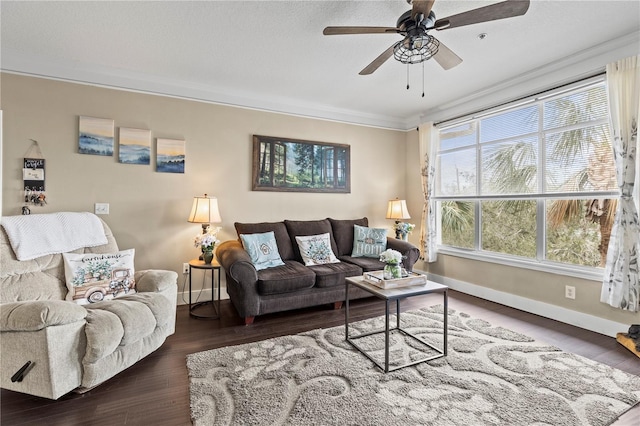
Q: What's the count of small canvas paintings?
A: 3